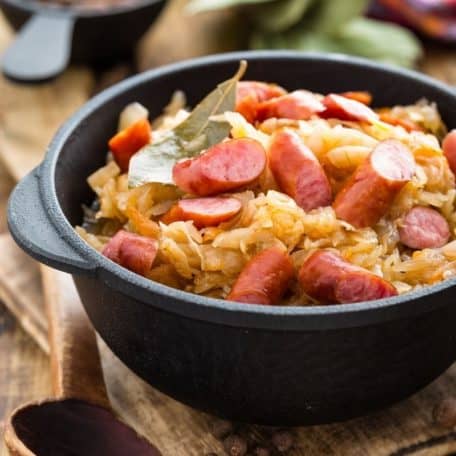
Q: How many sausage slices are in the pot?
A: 12